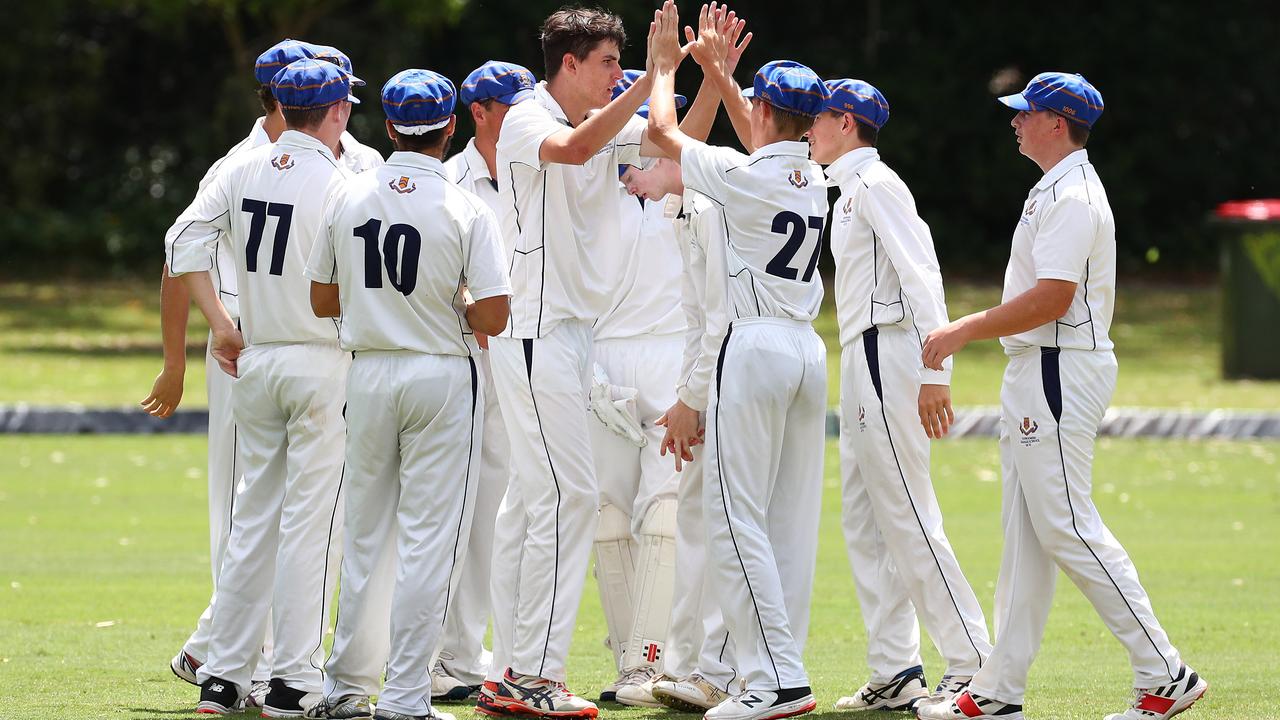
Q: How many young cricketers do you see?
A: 11